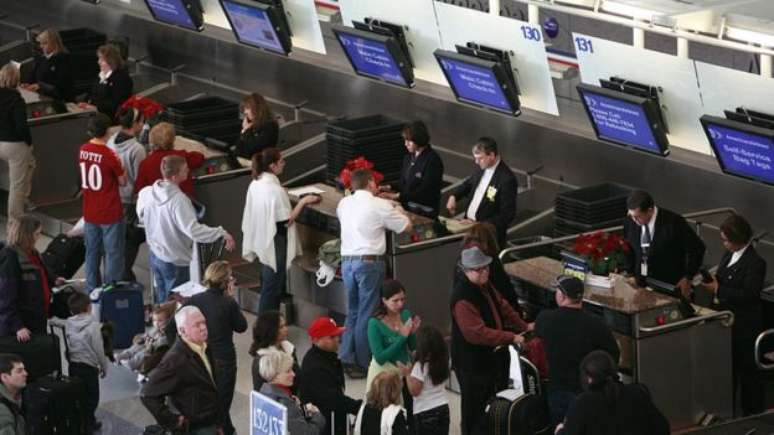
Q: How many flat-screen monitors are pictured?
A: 6